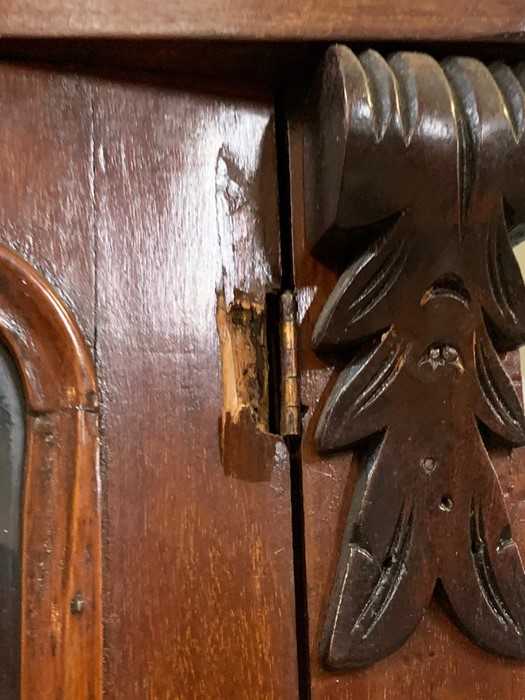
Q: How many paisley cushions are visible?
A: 0